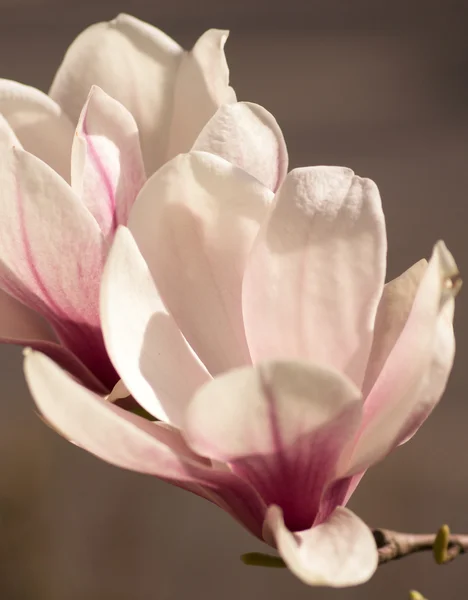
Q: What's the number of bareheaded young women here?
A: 0